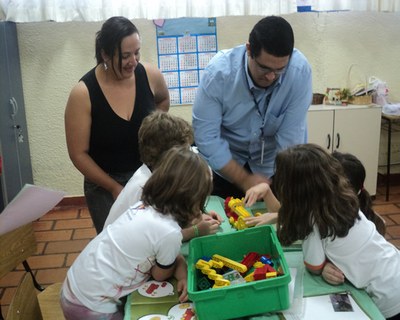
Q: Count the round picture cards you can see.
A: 3